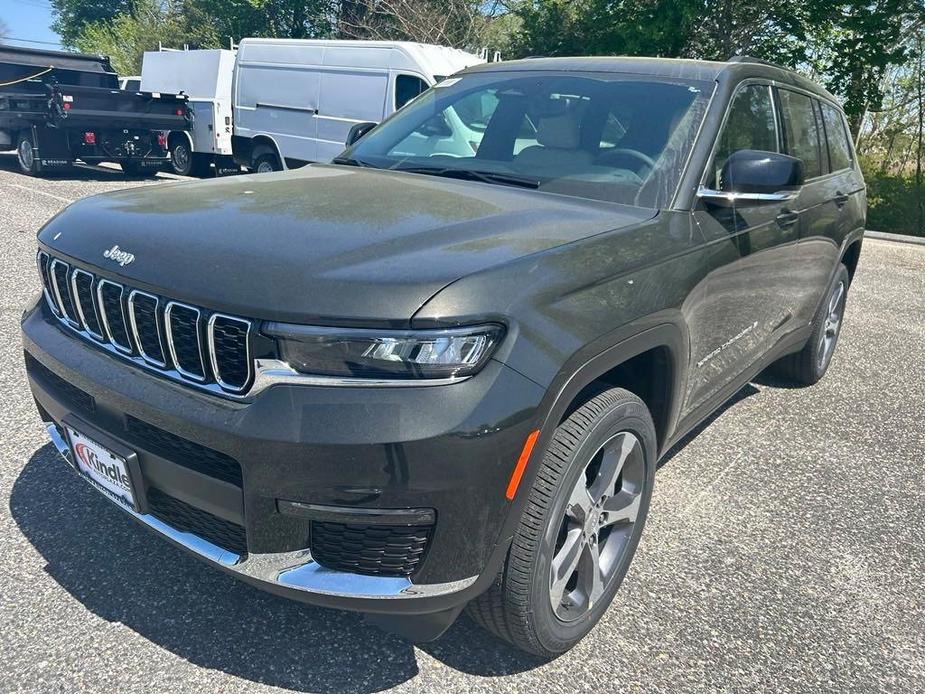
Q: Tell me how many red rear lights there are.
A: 4